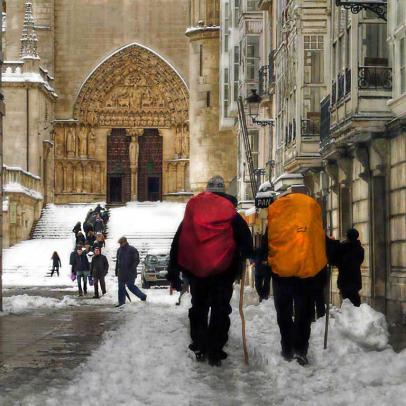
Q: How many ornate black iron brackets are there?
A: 2